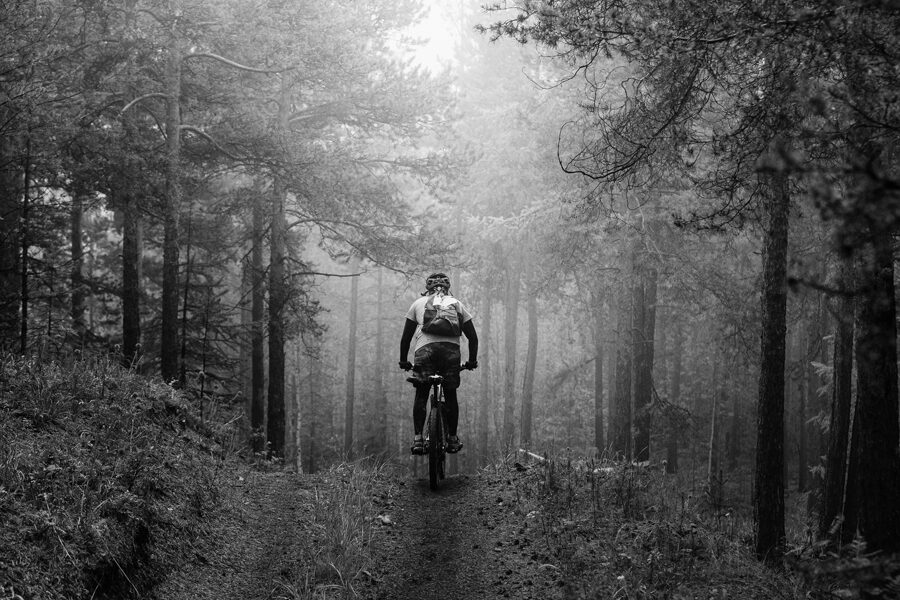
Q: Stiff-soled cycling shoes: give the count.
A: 2